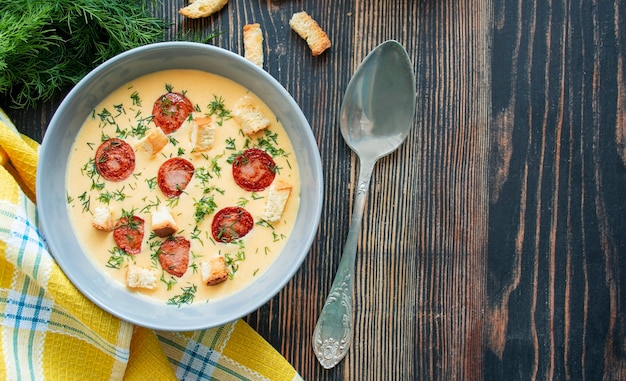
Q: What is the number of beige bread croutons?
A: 11